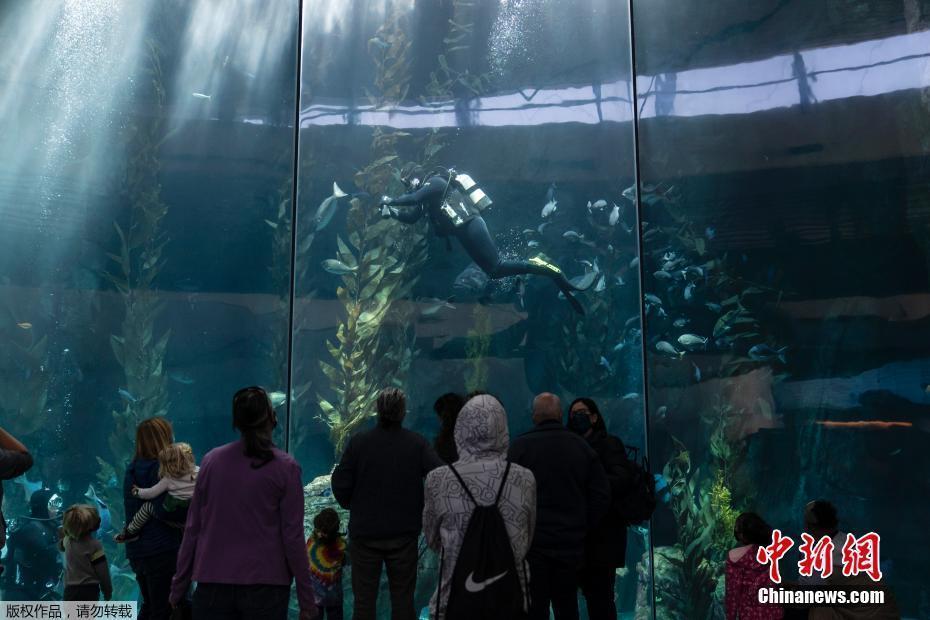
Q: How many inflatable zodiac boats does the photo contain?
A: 0